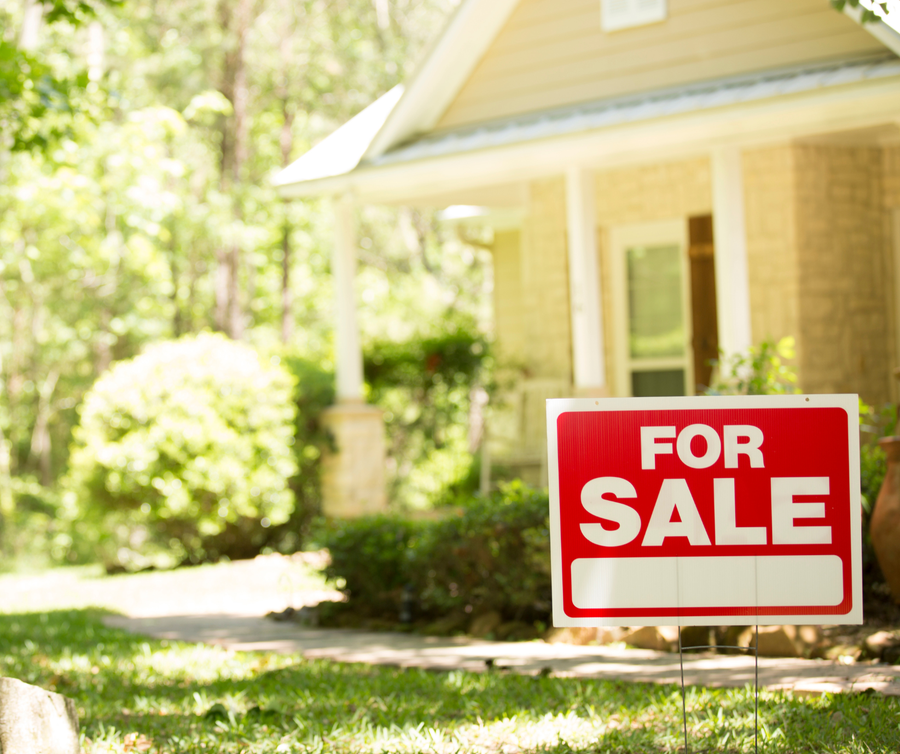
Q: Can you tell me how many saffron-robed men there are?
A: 0